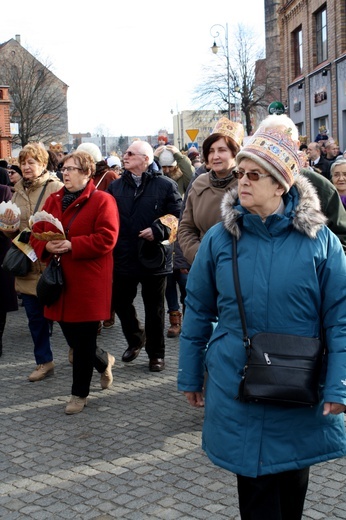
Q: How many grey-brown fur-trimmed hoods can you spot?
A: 1